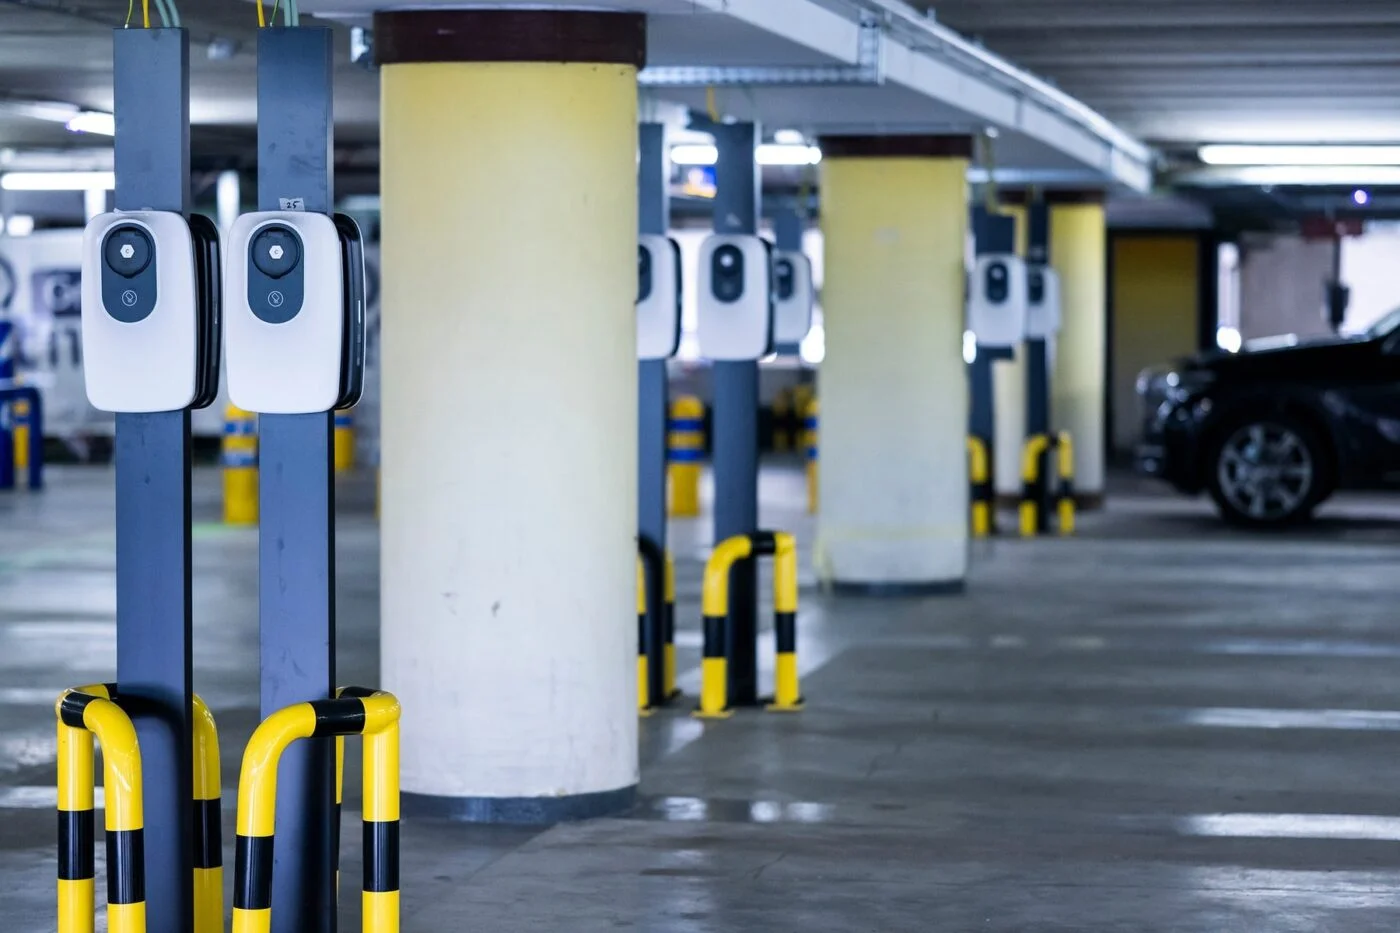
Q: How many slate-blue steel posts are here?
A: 7